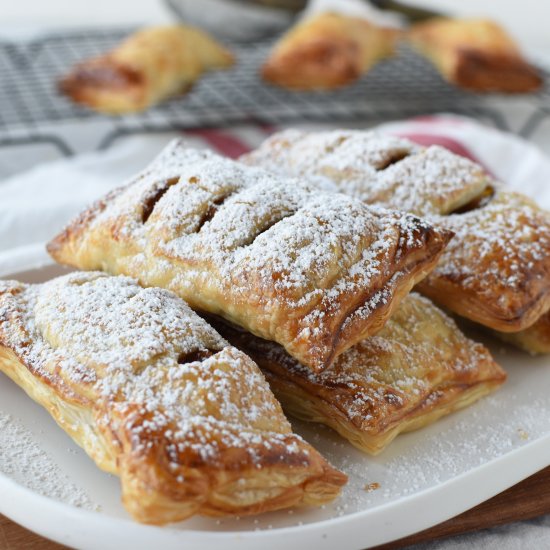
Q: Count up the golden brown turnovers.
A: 8